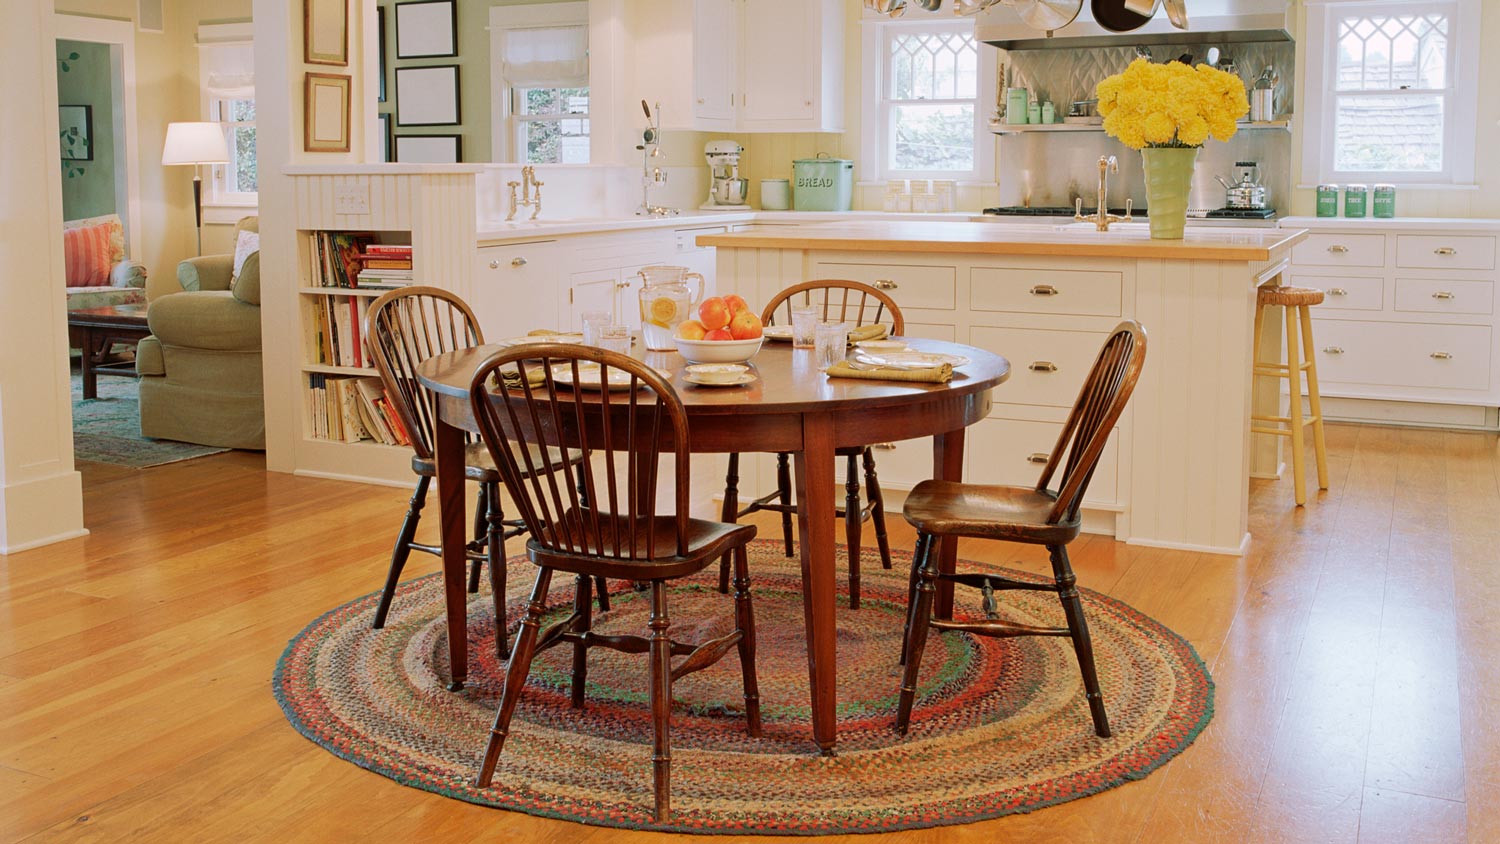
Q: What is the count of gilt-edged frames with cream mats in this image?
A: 2